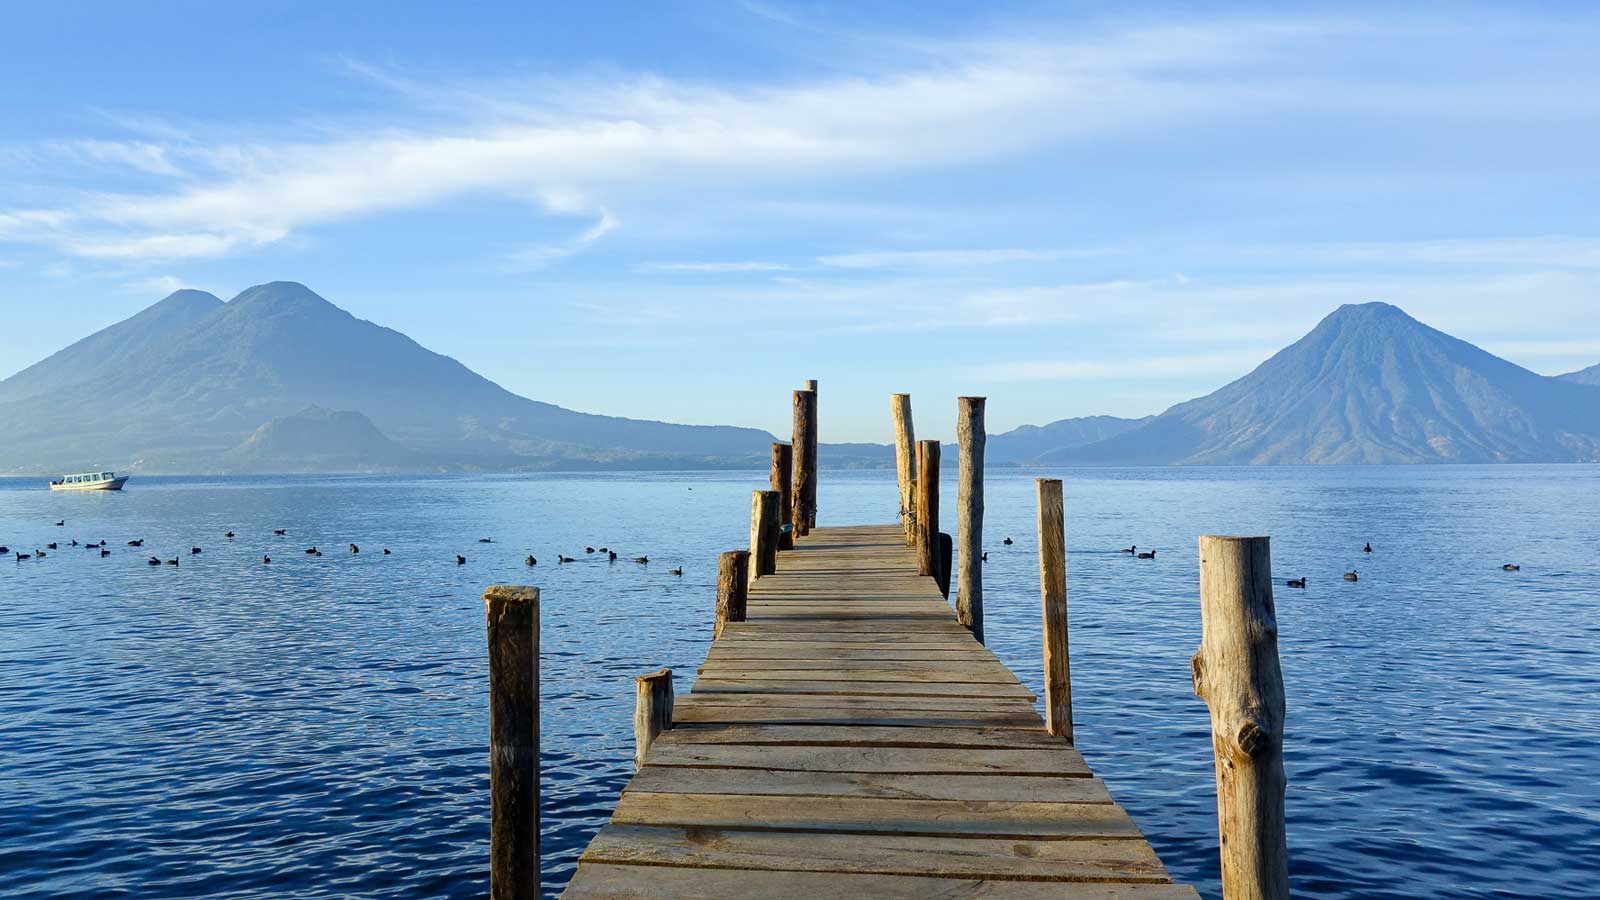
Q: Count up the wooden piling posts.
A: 13